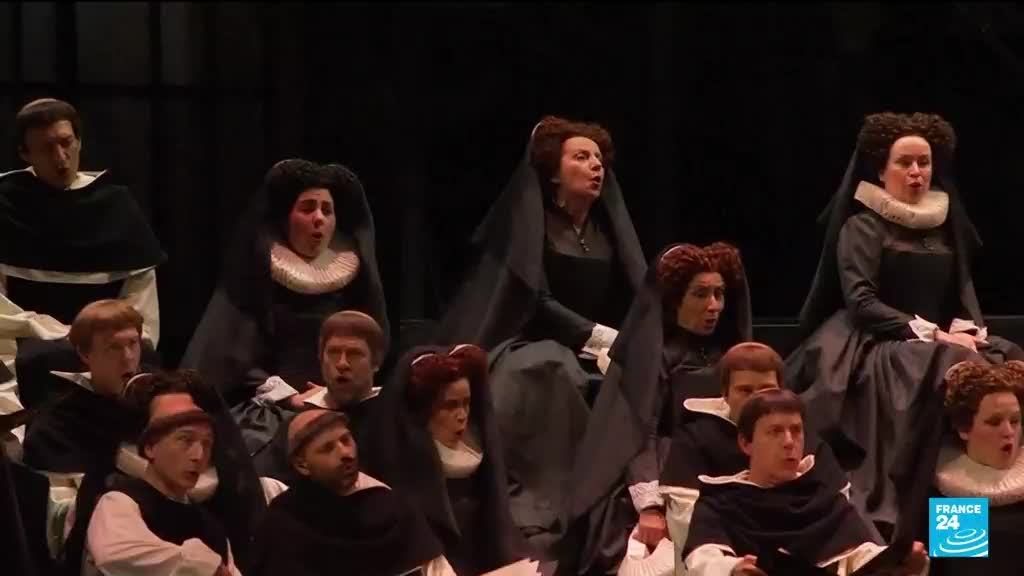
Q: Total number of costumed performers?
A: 14